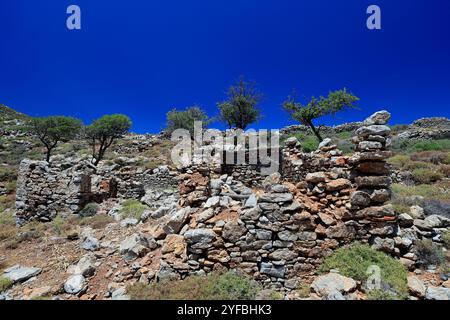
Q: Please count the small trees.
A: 5